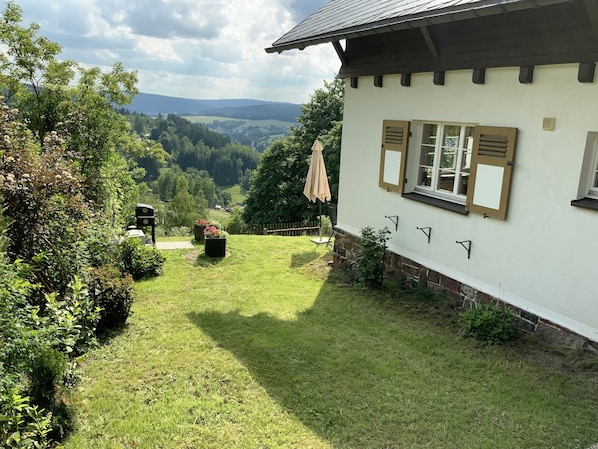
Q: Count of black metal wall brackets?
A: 3